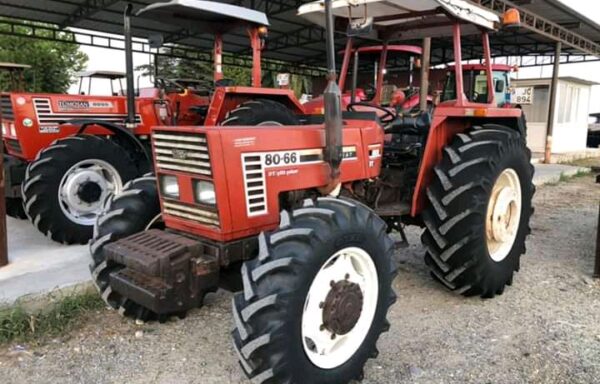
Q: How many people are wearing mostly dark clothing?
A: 0